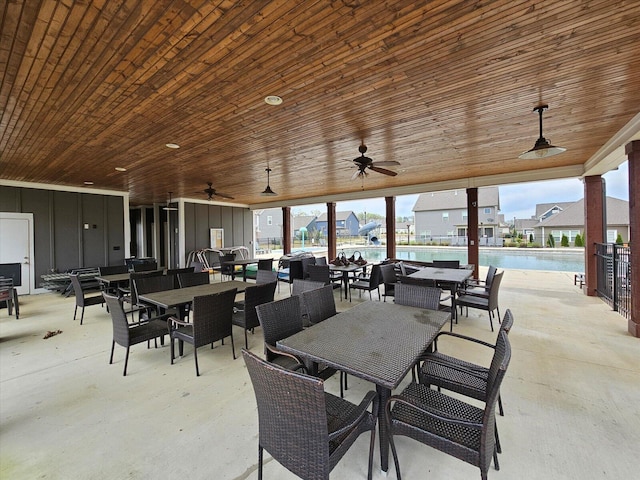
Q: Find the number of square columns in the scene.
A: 6